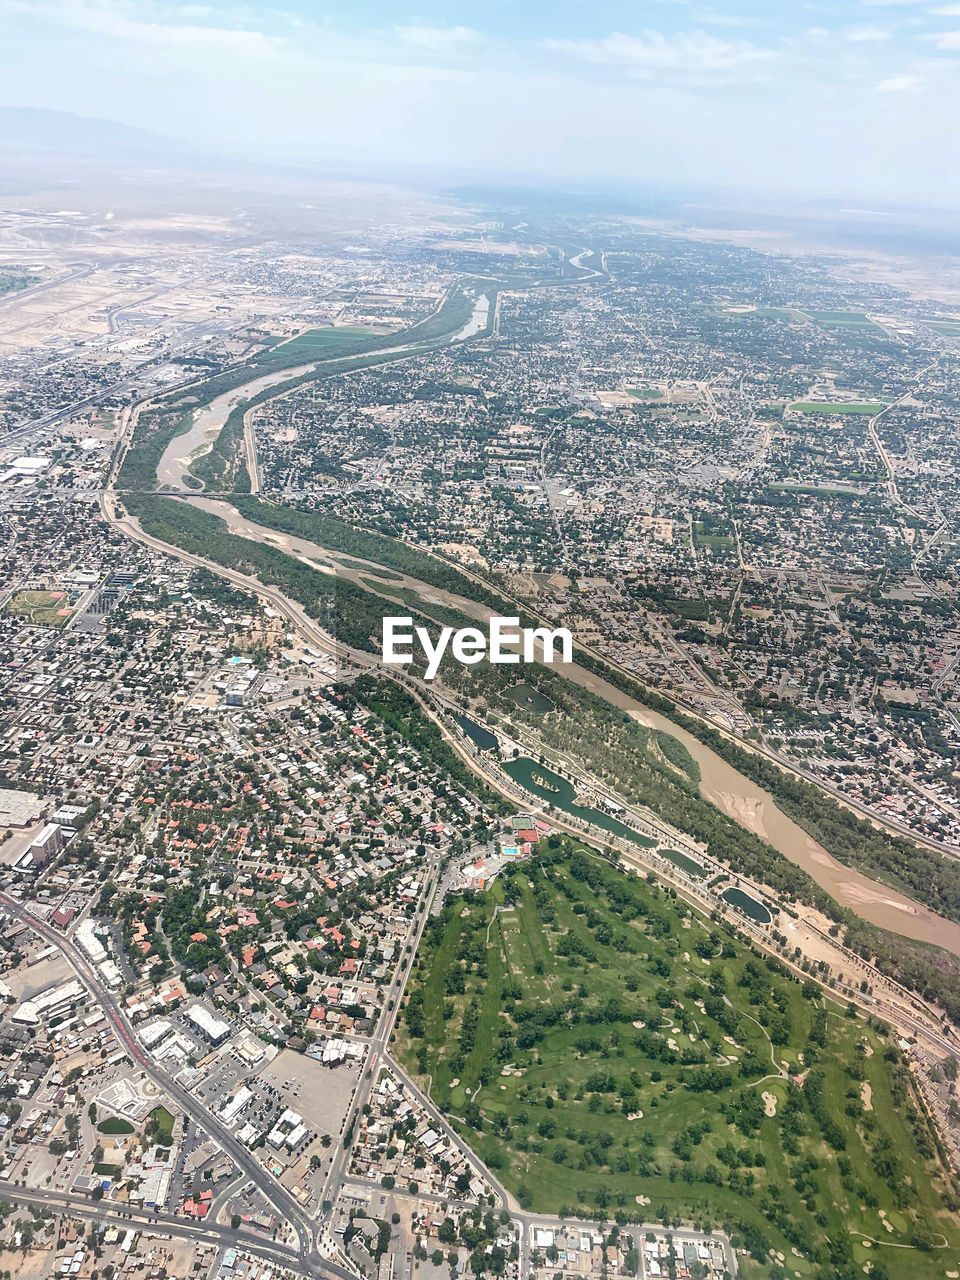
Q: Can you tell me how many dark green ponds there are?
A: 5